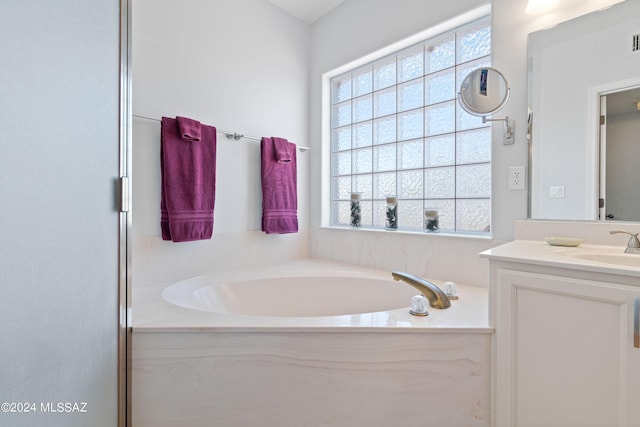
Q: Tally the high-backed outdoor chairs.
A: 0